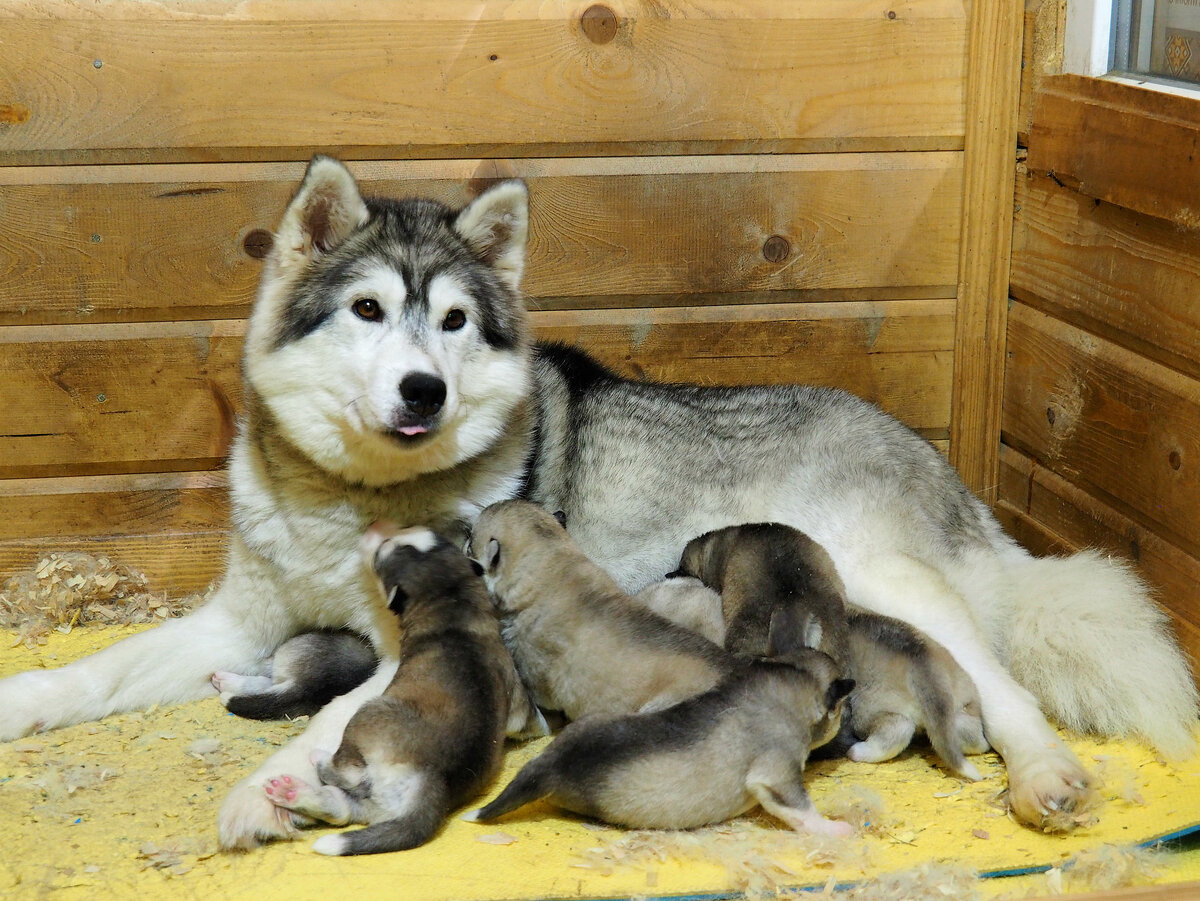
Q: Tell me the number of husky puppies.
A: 7